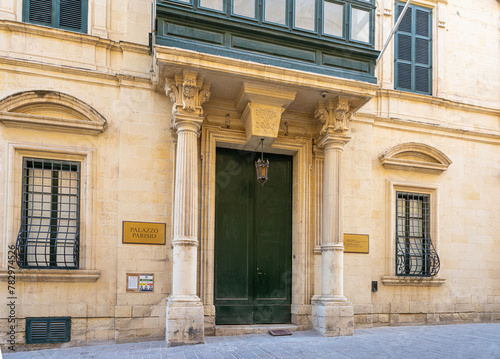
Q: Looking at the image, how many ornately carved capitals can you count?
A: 2